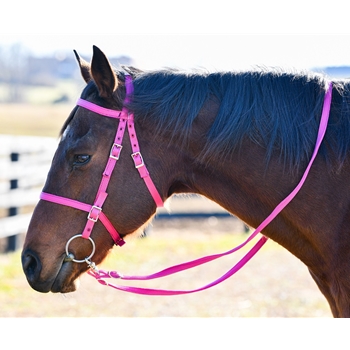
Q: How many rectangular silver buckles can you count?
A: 3